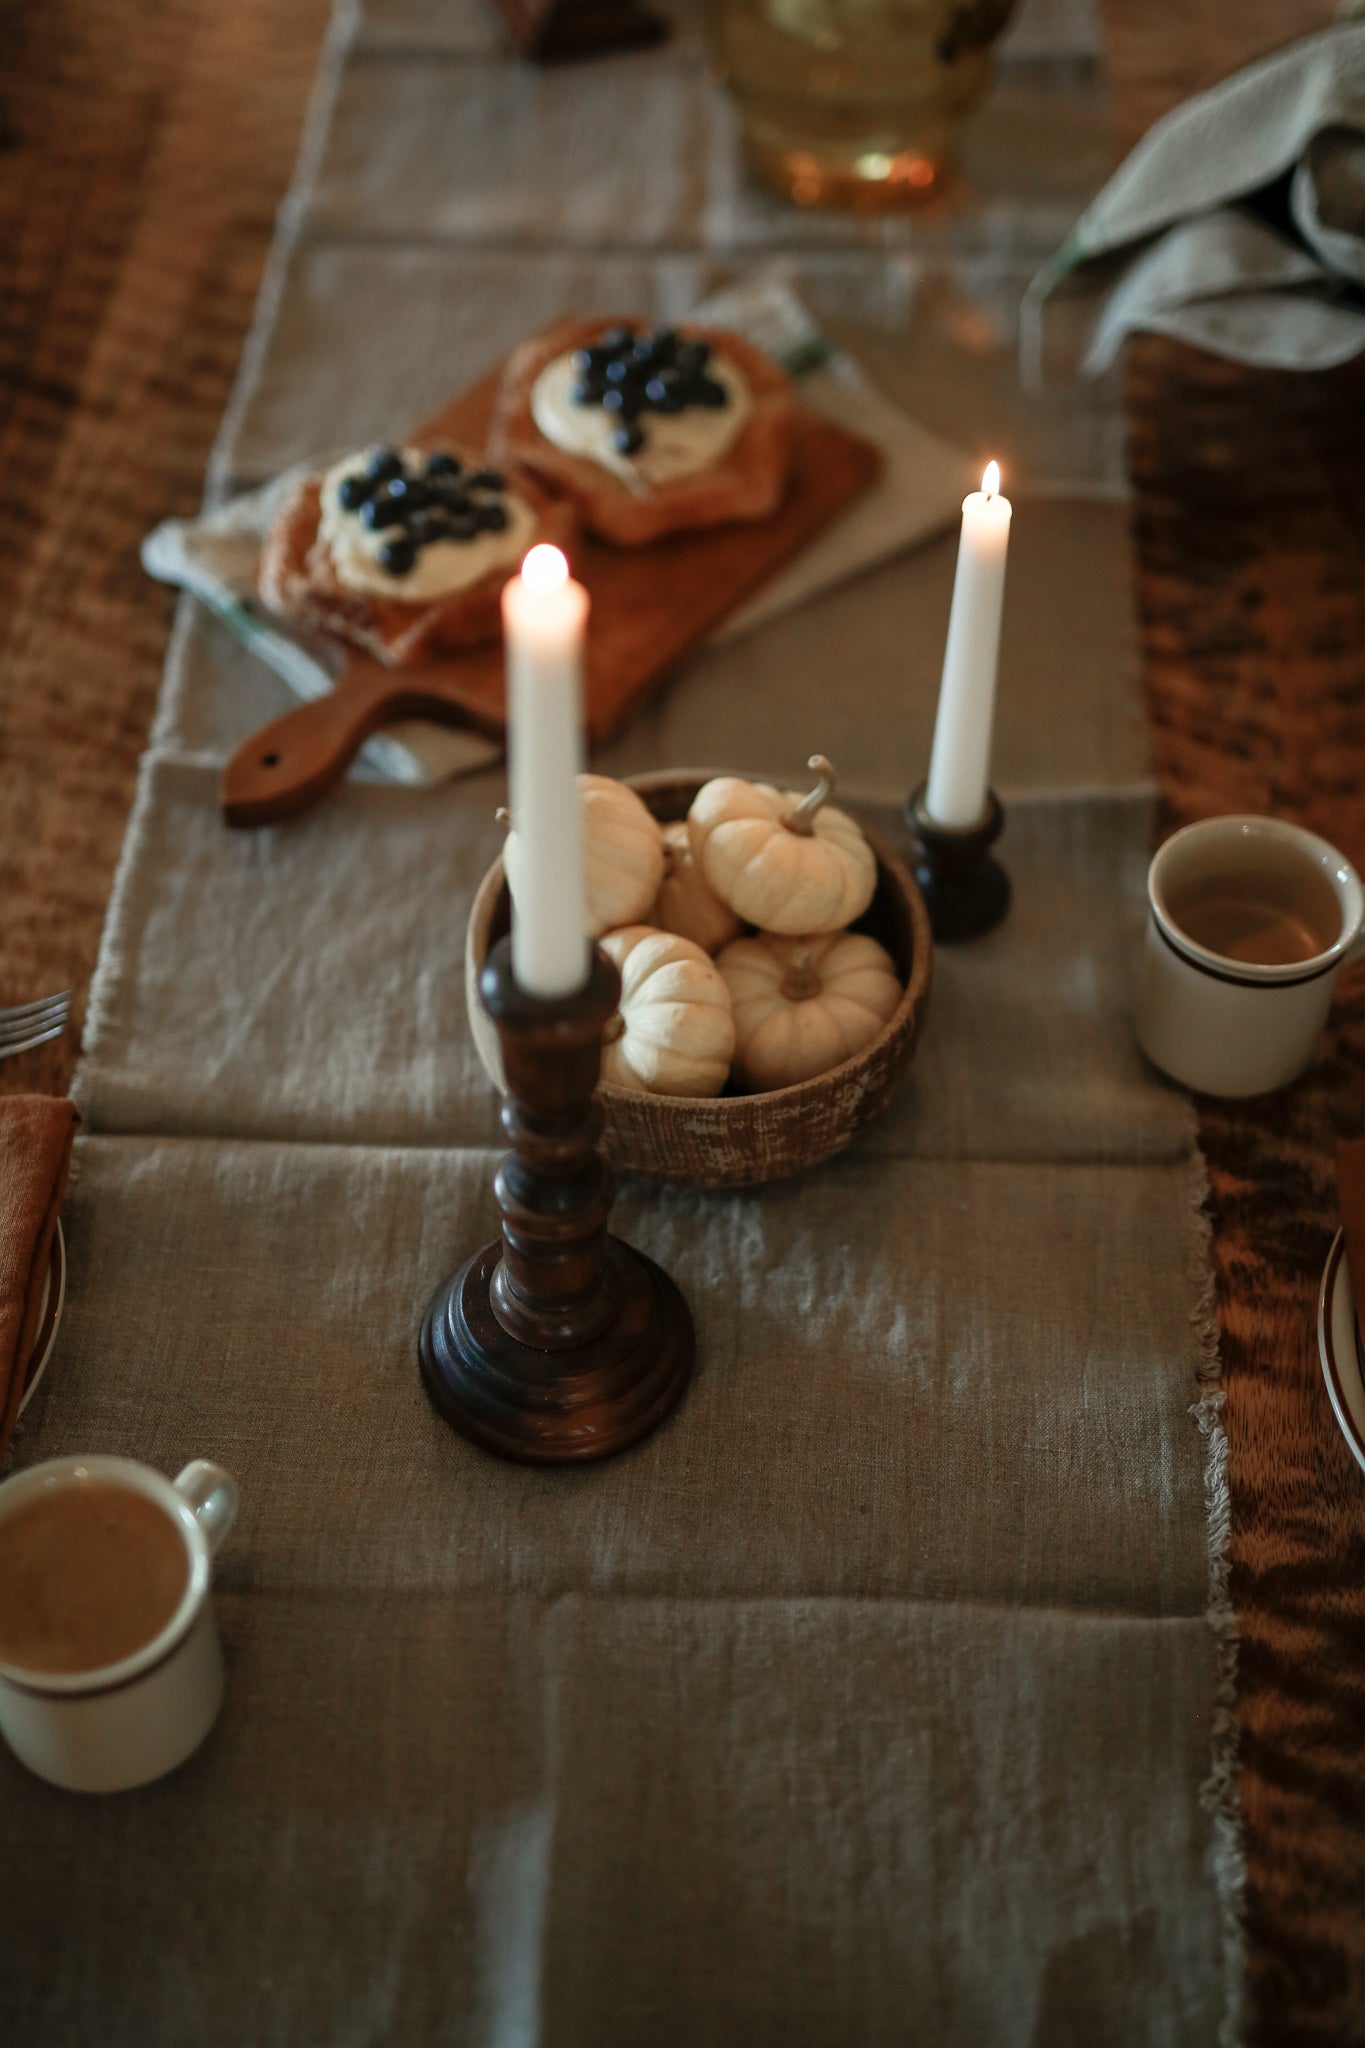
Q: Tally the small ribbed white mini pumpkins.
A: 5